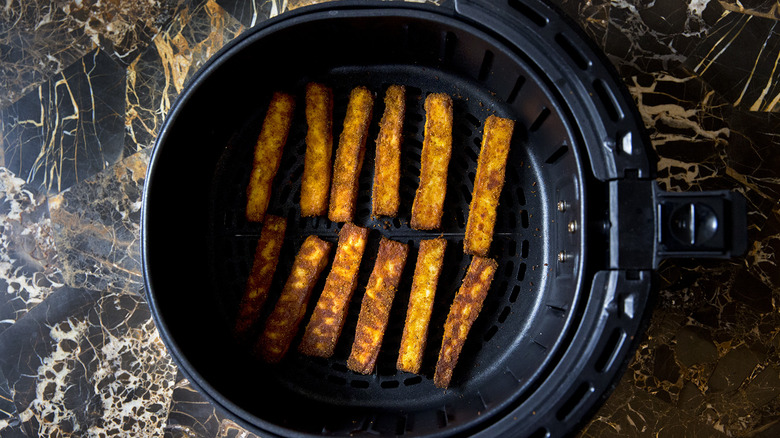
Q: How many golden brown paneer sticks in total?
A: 12